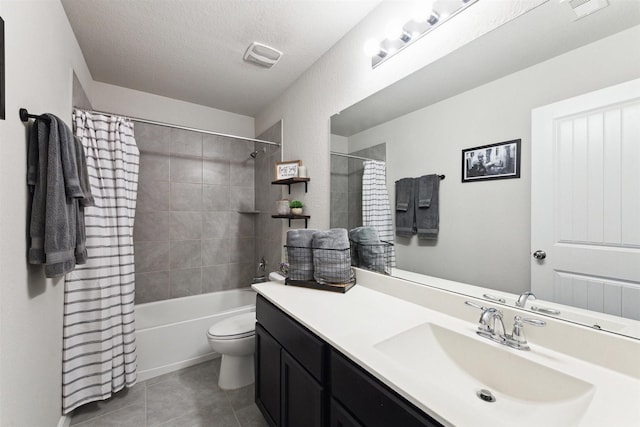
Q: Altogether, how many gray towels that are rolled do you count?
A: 2